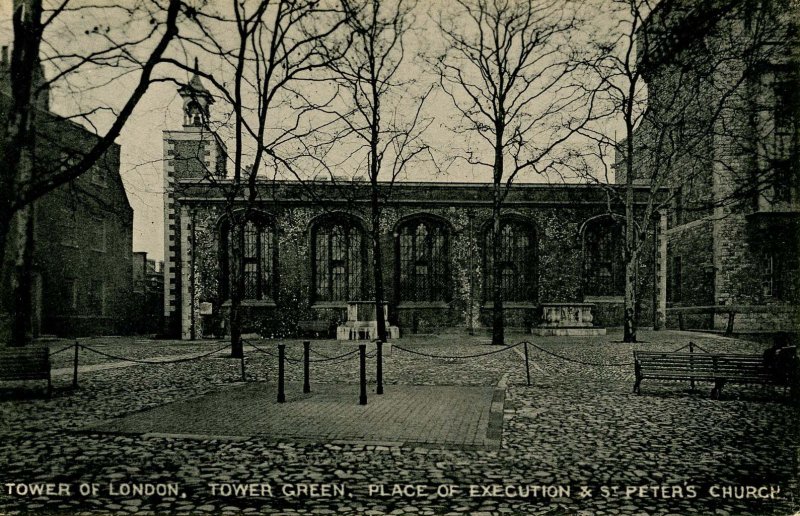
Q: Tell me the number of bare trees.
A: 5